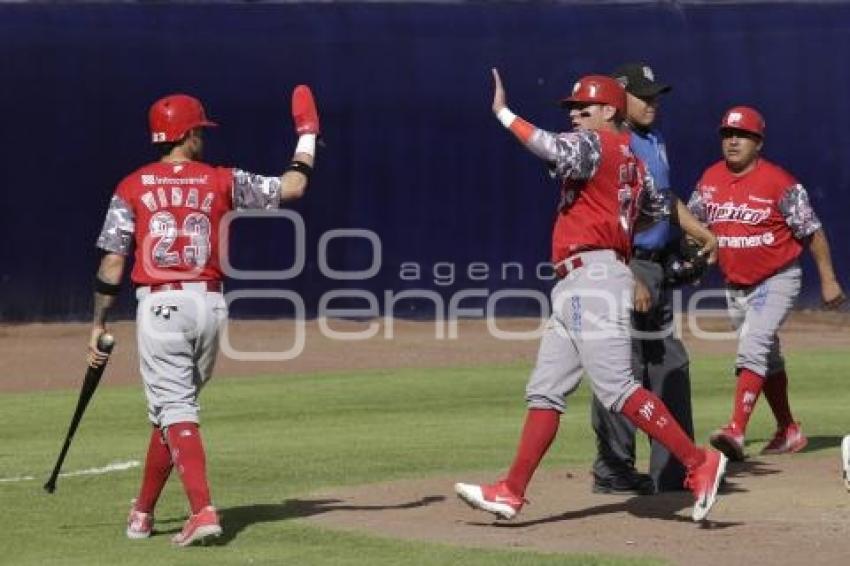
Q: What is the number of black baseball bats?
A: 1